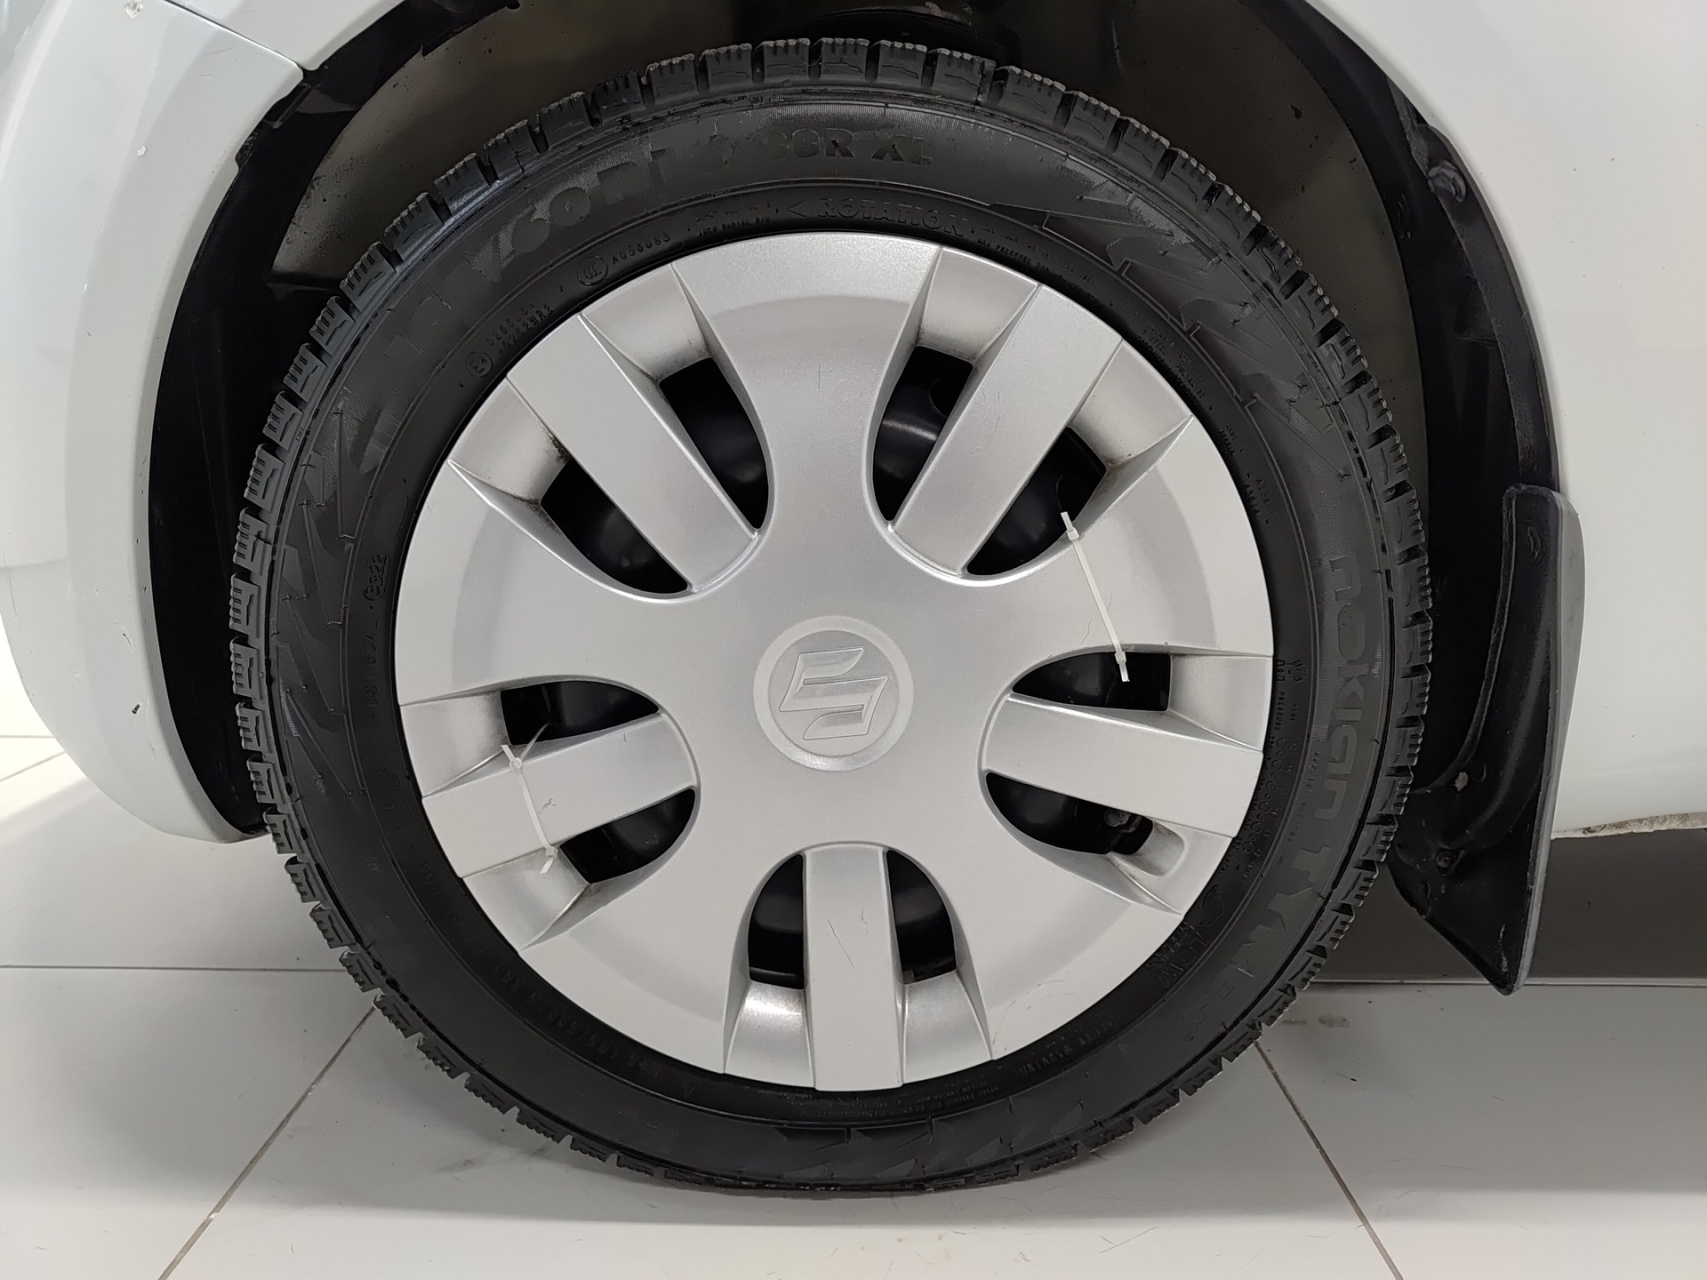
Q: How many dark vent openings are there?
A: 10